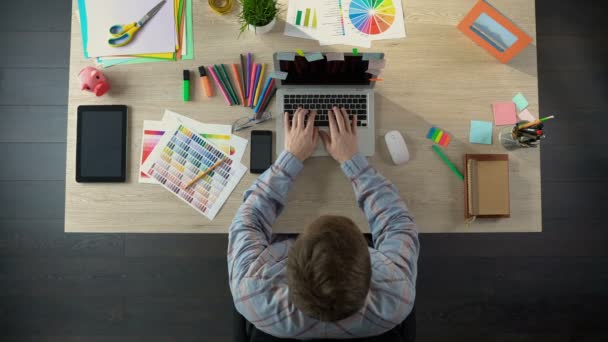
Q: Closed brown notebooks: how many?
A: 2